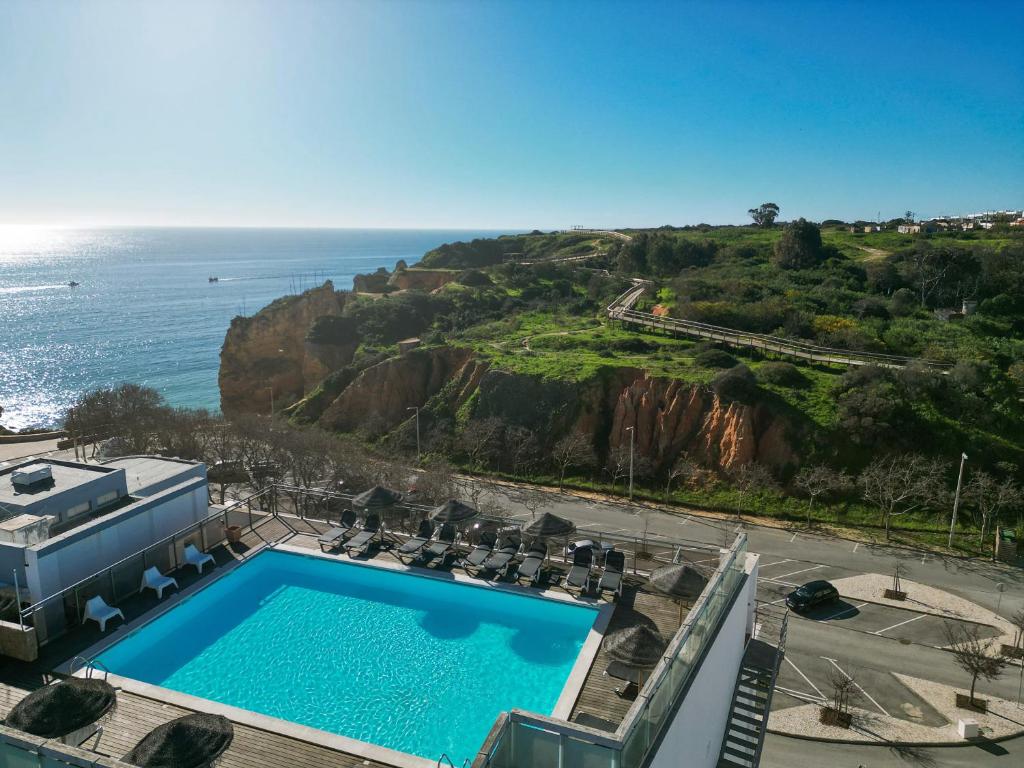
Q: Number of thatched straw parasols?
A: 7